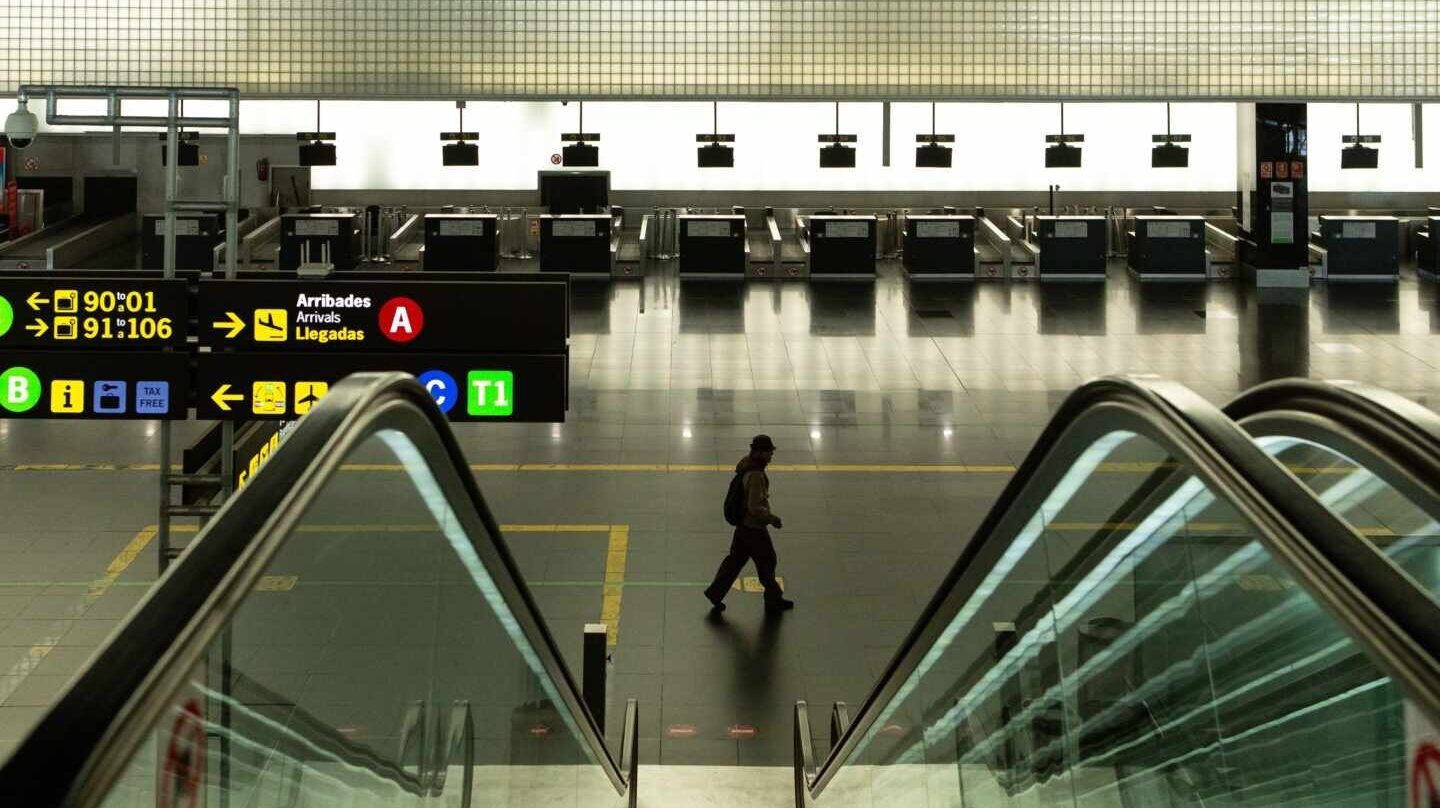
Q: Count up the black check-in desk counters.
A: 11